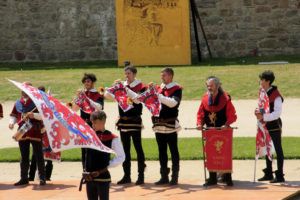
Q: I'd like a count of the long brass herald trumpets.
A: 3